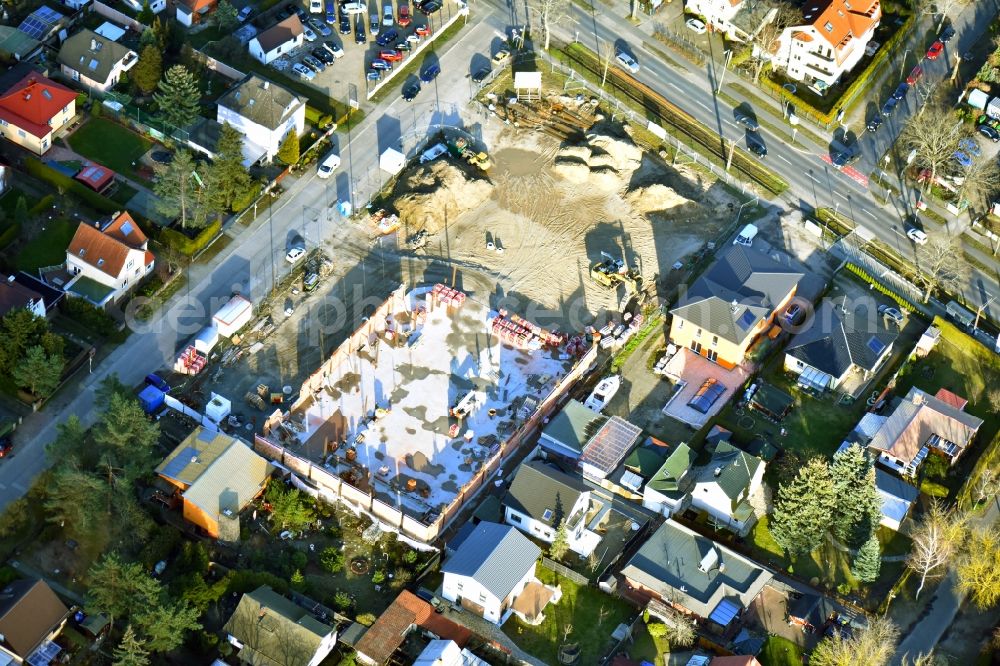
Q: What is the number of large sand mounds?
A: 3